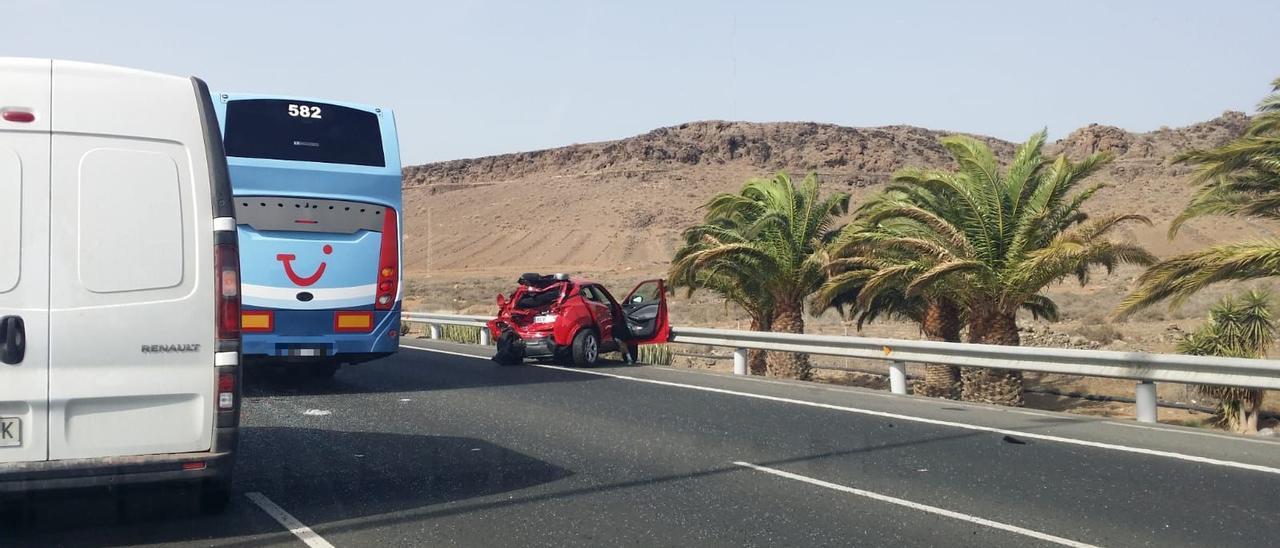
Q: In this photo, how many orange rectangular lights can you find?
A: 2